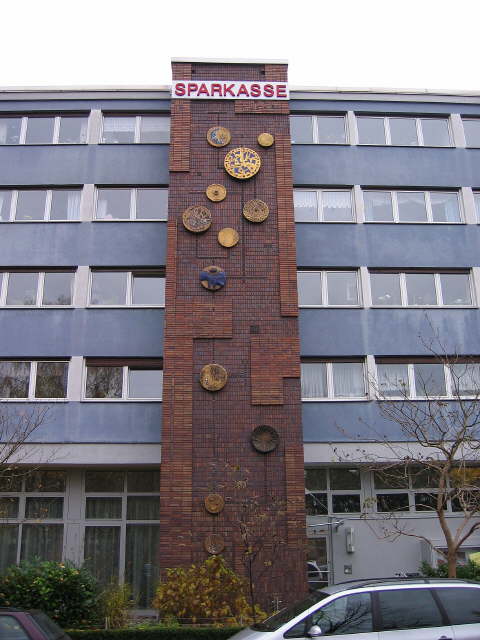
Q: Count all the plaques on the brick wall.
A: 12